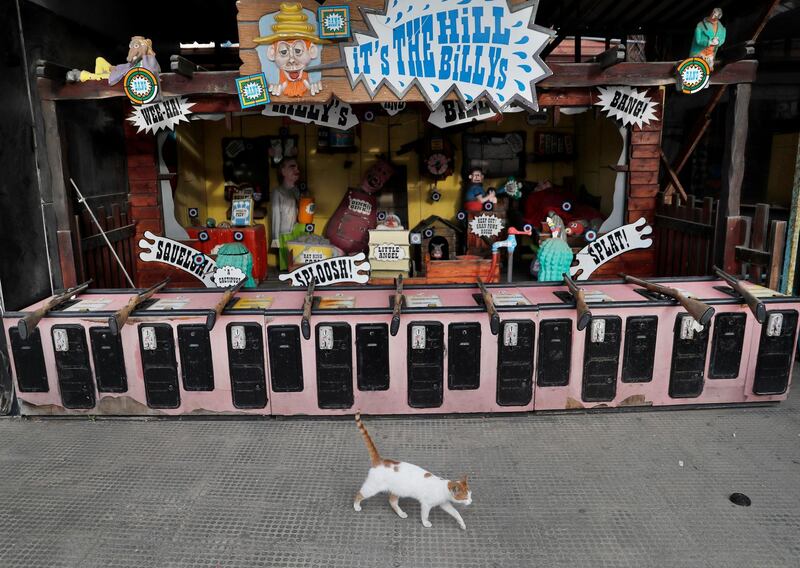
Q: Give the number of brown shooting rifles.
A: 9